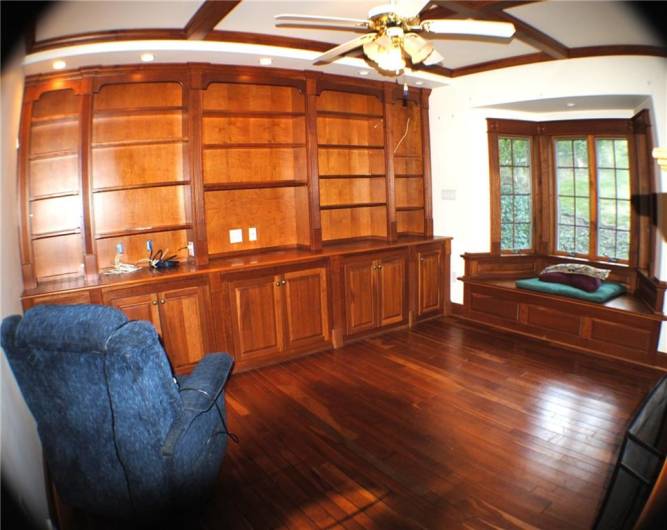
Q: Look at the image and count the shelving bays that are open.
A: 5